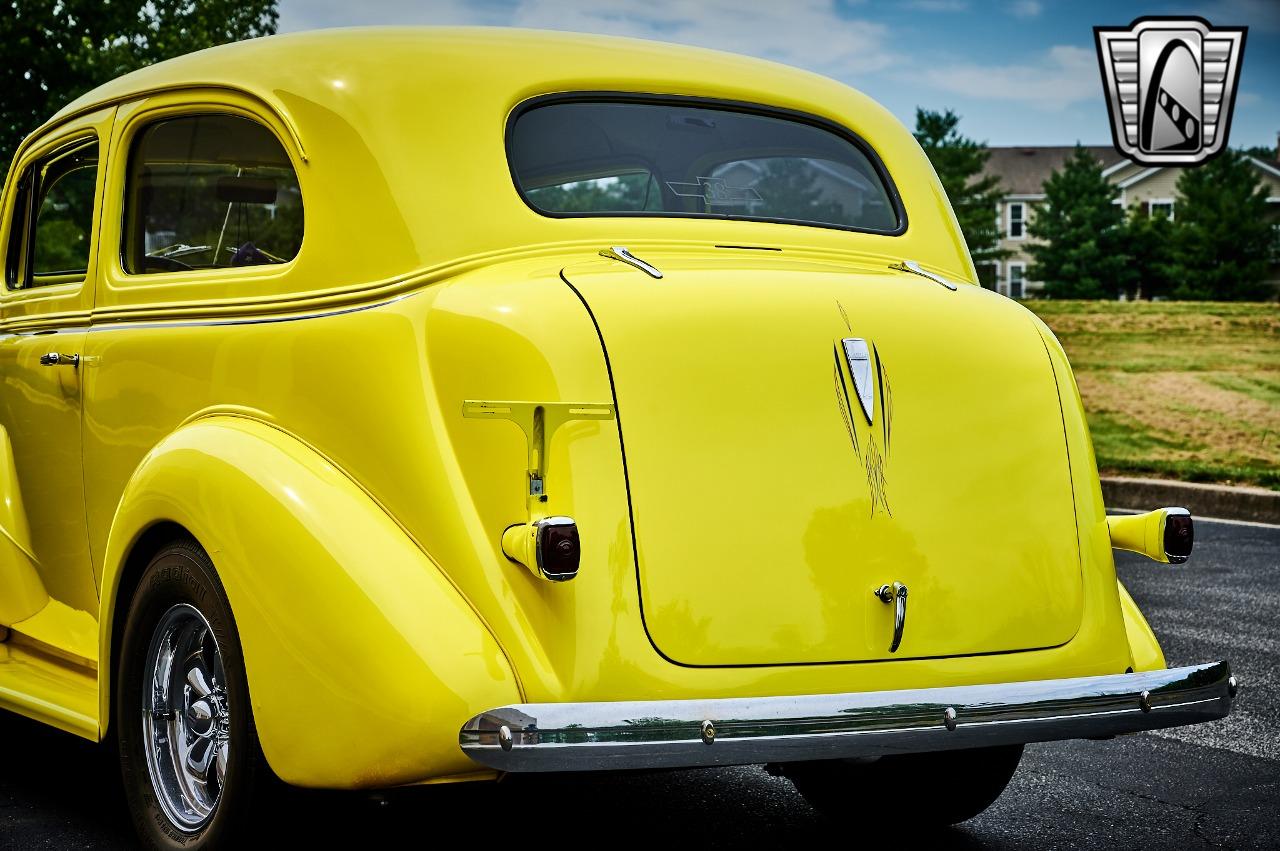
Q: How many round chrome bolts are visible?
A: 5